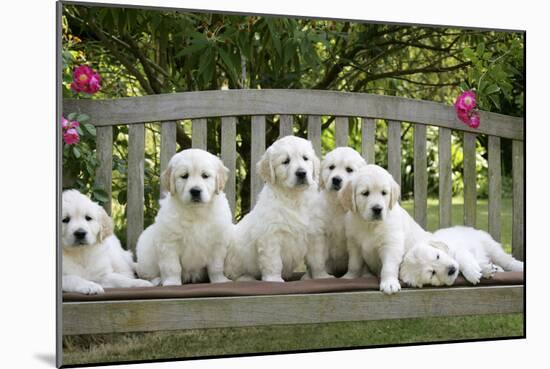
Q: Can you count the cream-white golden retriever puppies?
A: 6